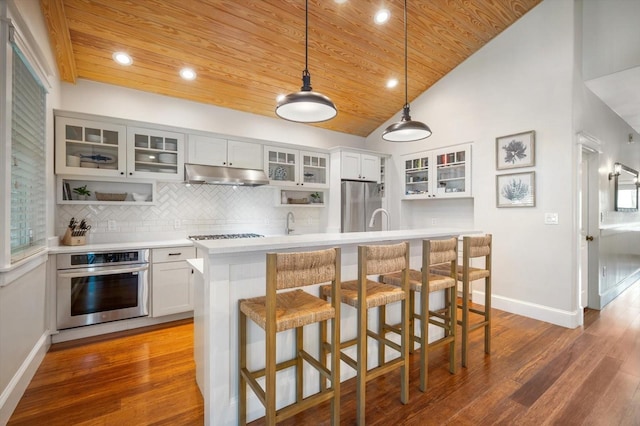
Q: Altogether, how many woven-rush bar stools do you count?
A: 4